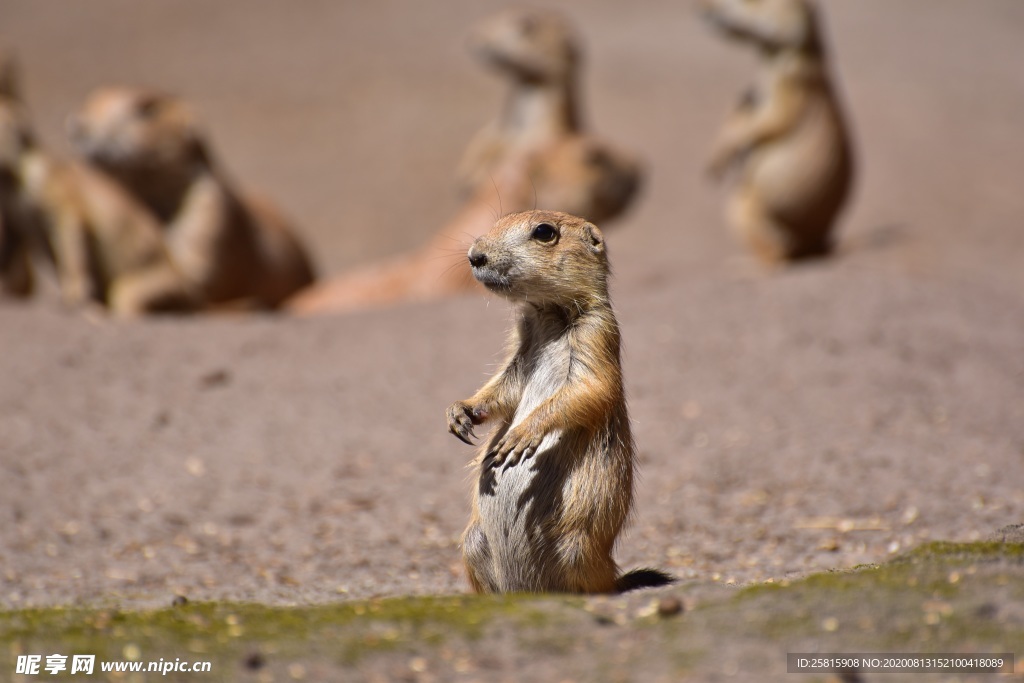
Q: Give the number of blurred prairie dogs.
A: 5